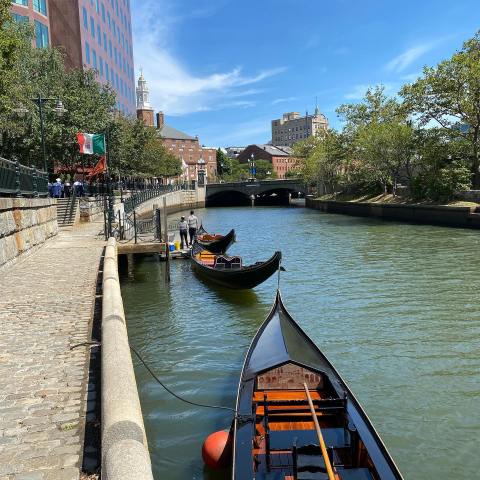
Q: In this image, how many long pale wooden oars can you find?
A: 1